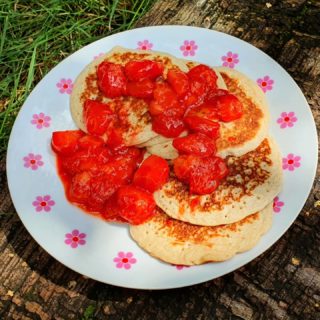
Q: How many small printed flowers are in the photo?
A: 15